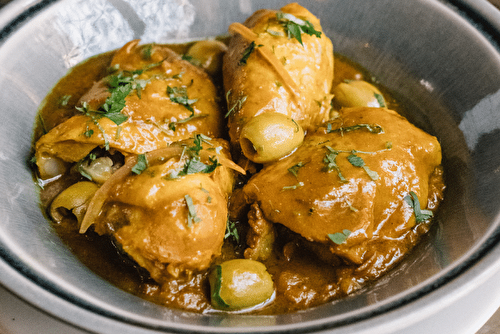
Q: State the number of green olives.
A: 5